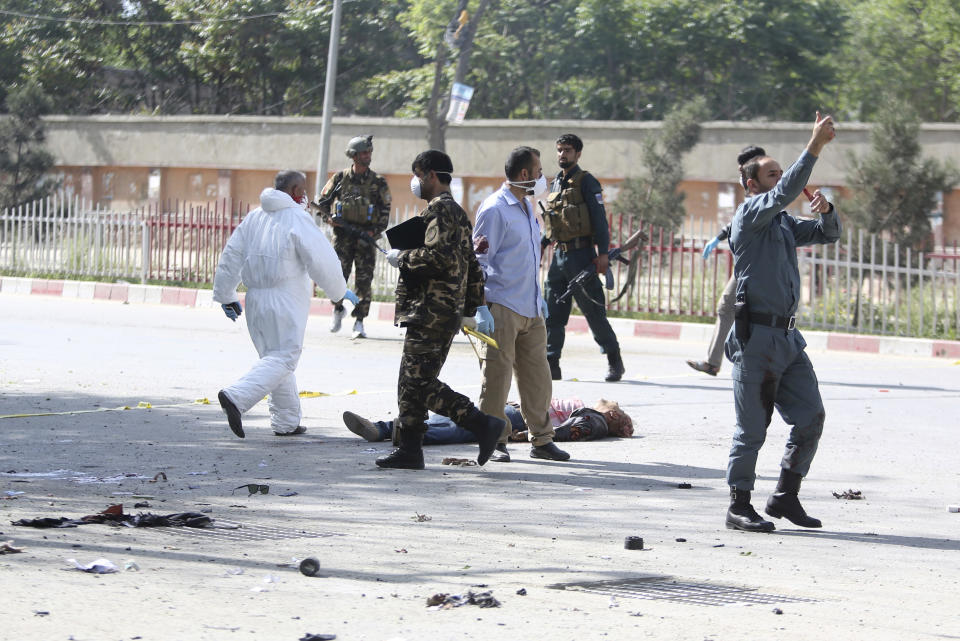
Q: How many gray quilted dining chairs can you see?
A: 0